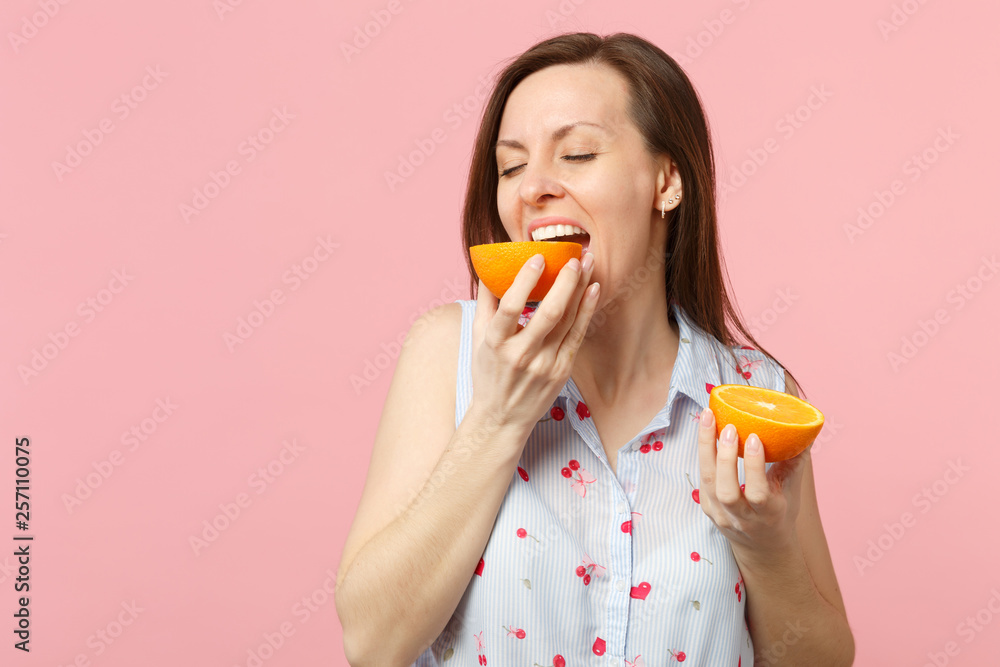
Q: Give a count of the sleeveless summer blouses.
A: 1